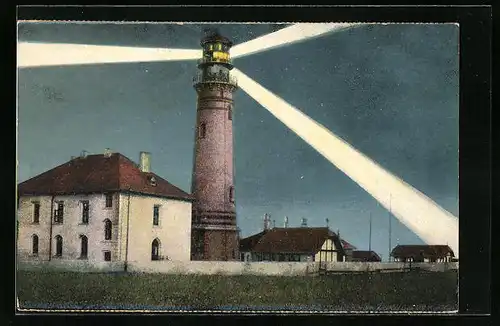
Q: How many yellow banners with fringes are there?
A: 0